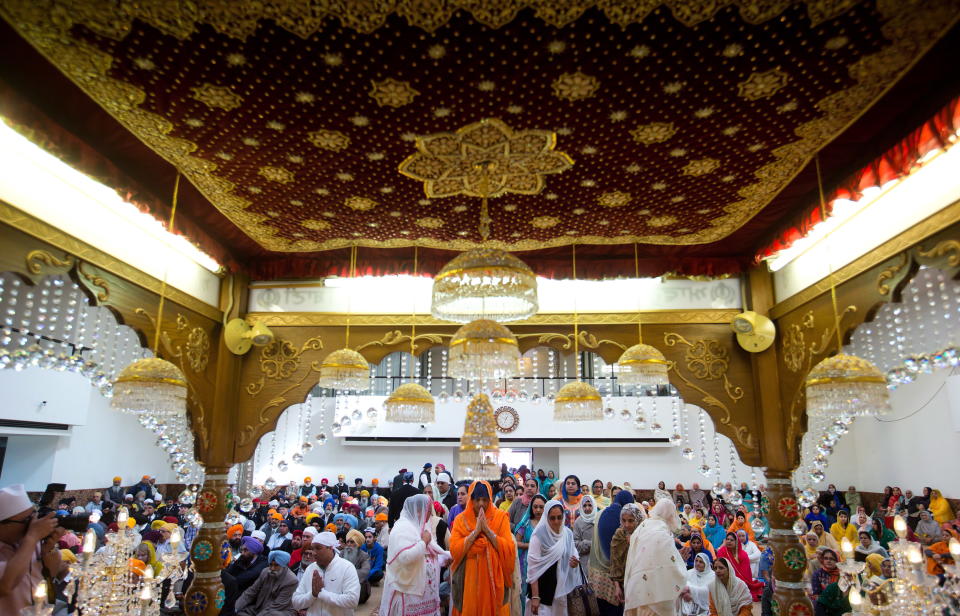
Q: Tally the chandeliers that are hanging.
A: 9